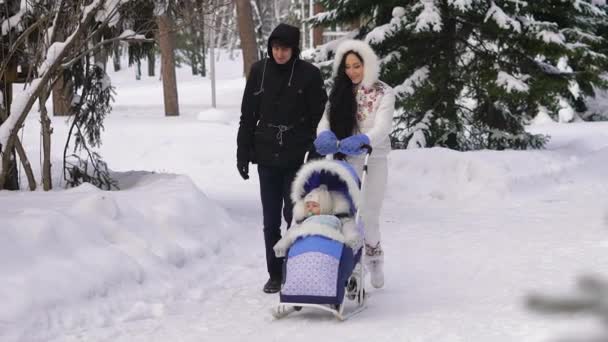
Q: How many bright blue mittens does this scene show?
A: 2